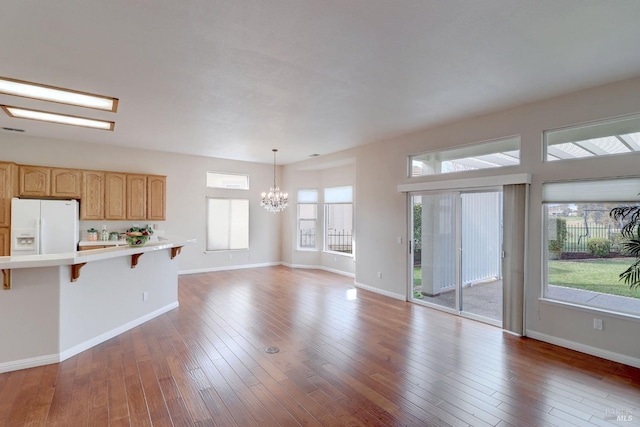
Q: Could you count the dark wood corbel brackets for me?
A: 4